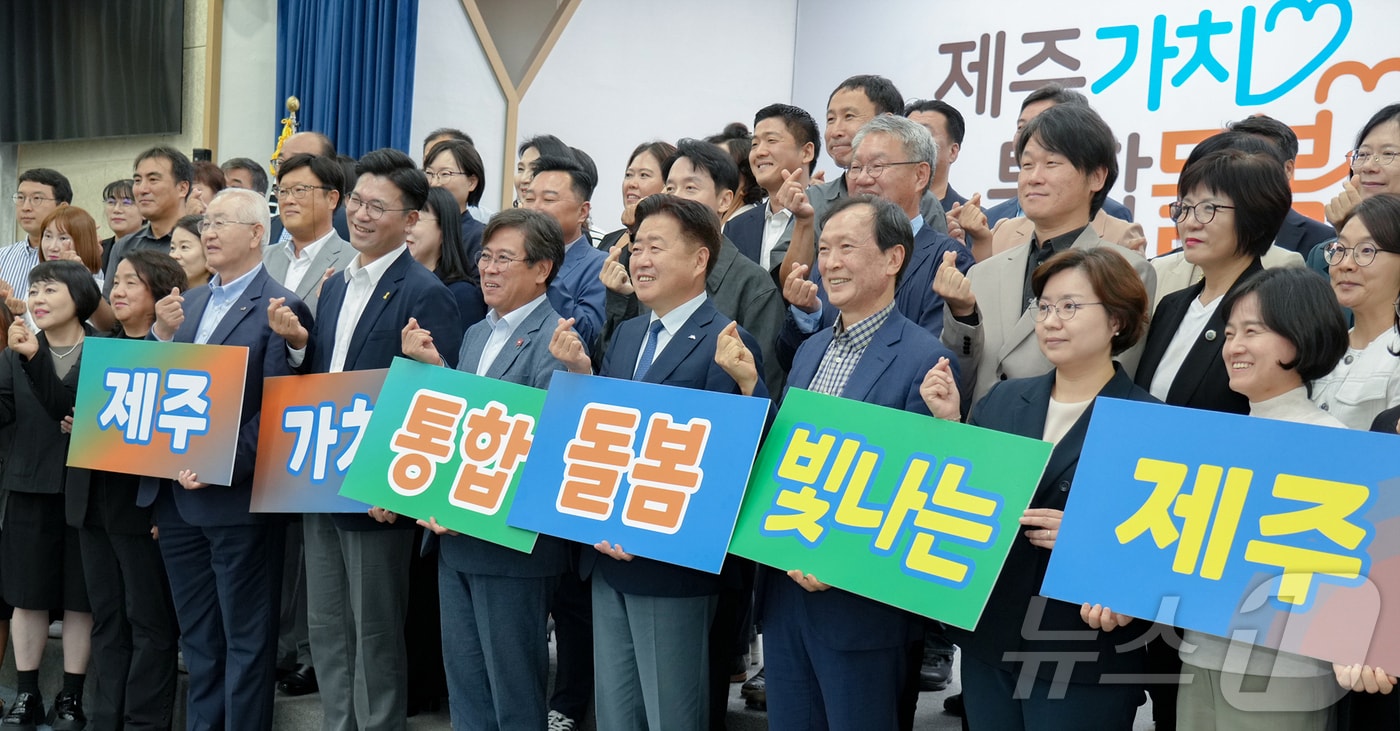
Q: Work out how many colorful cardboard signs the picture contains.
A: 6